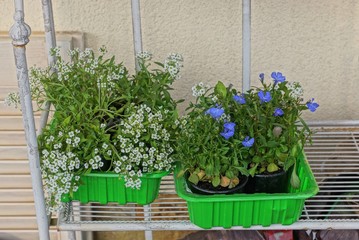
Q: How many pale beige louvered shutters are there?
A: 1